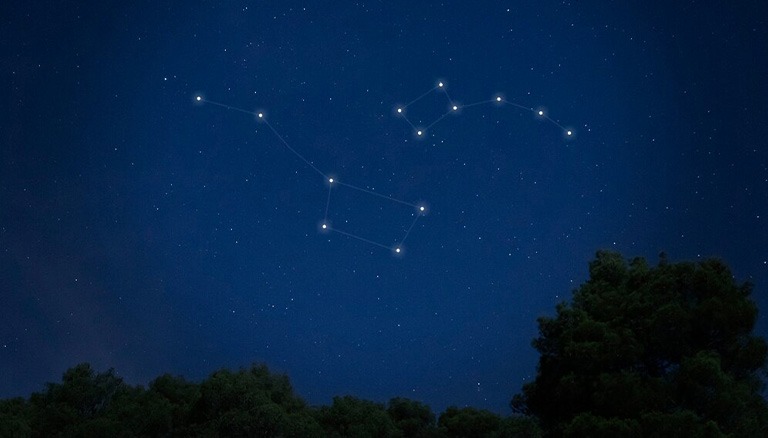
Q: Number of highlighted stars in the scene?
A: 13